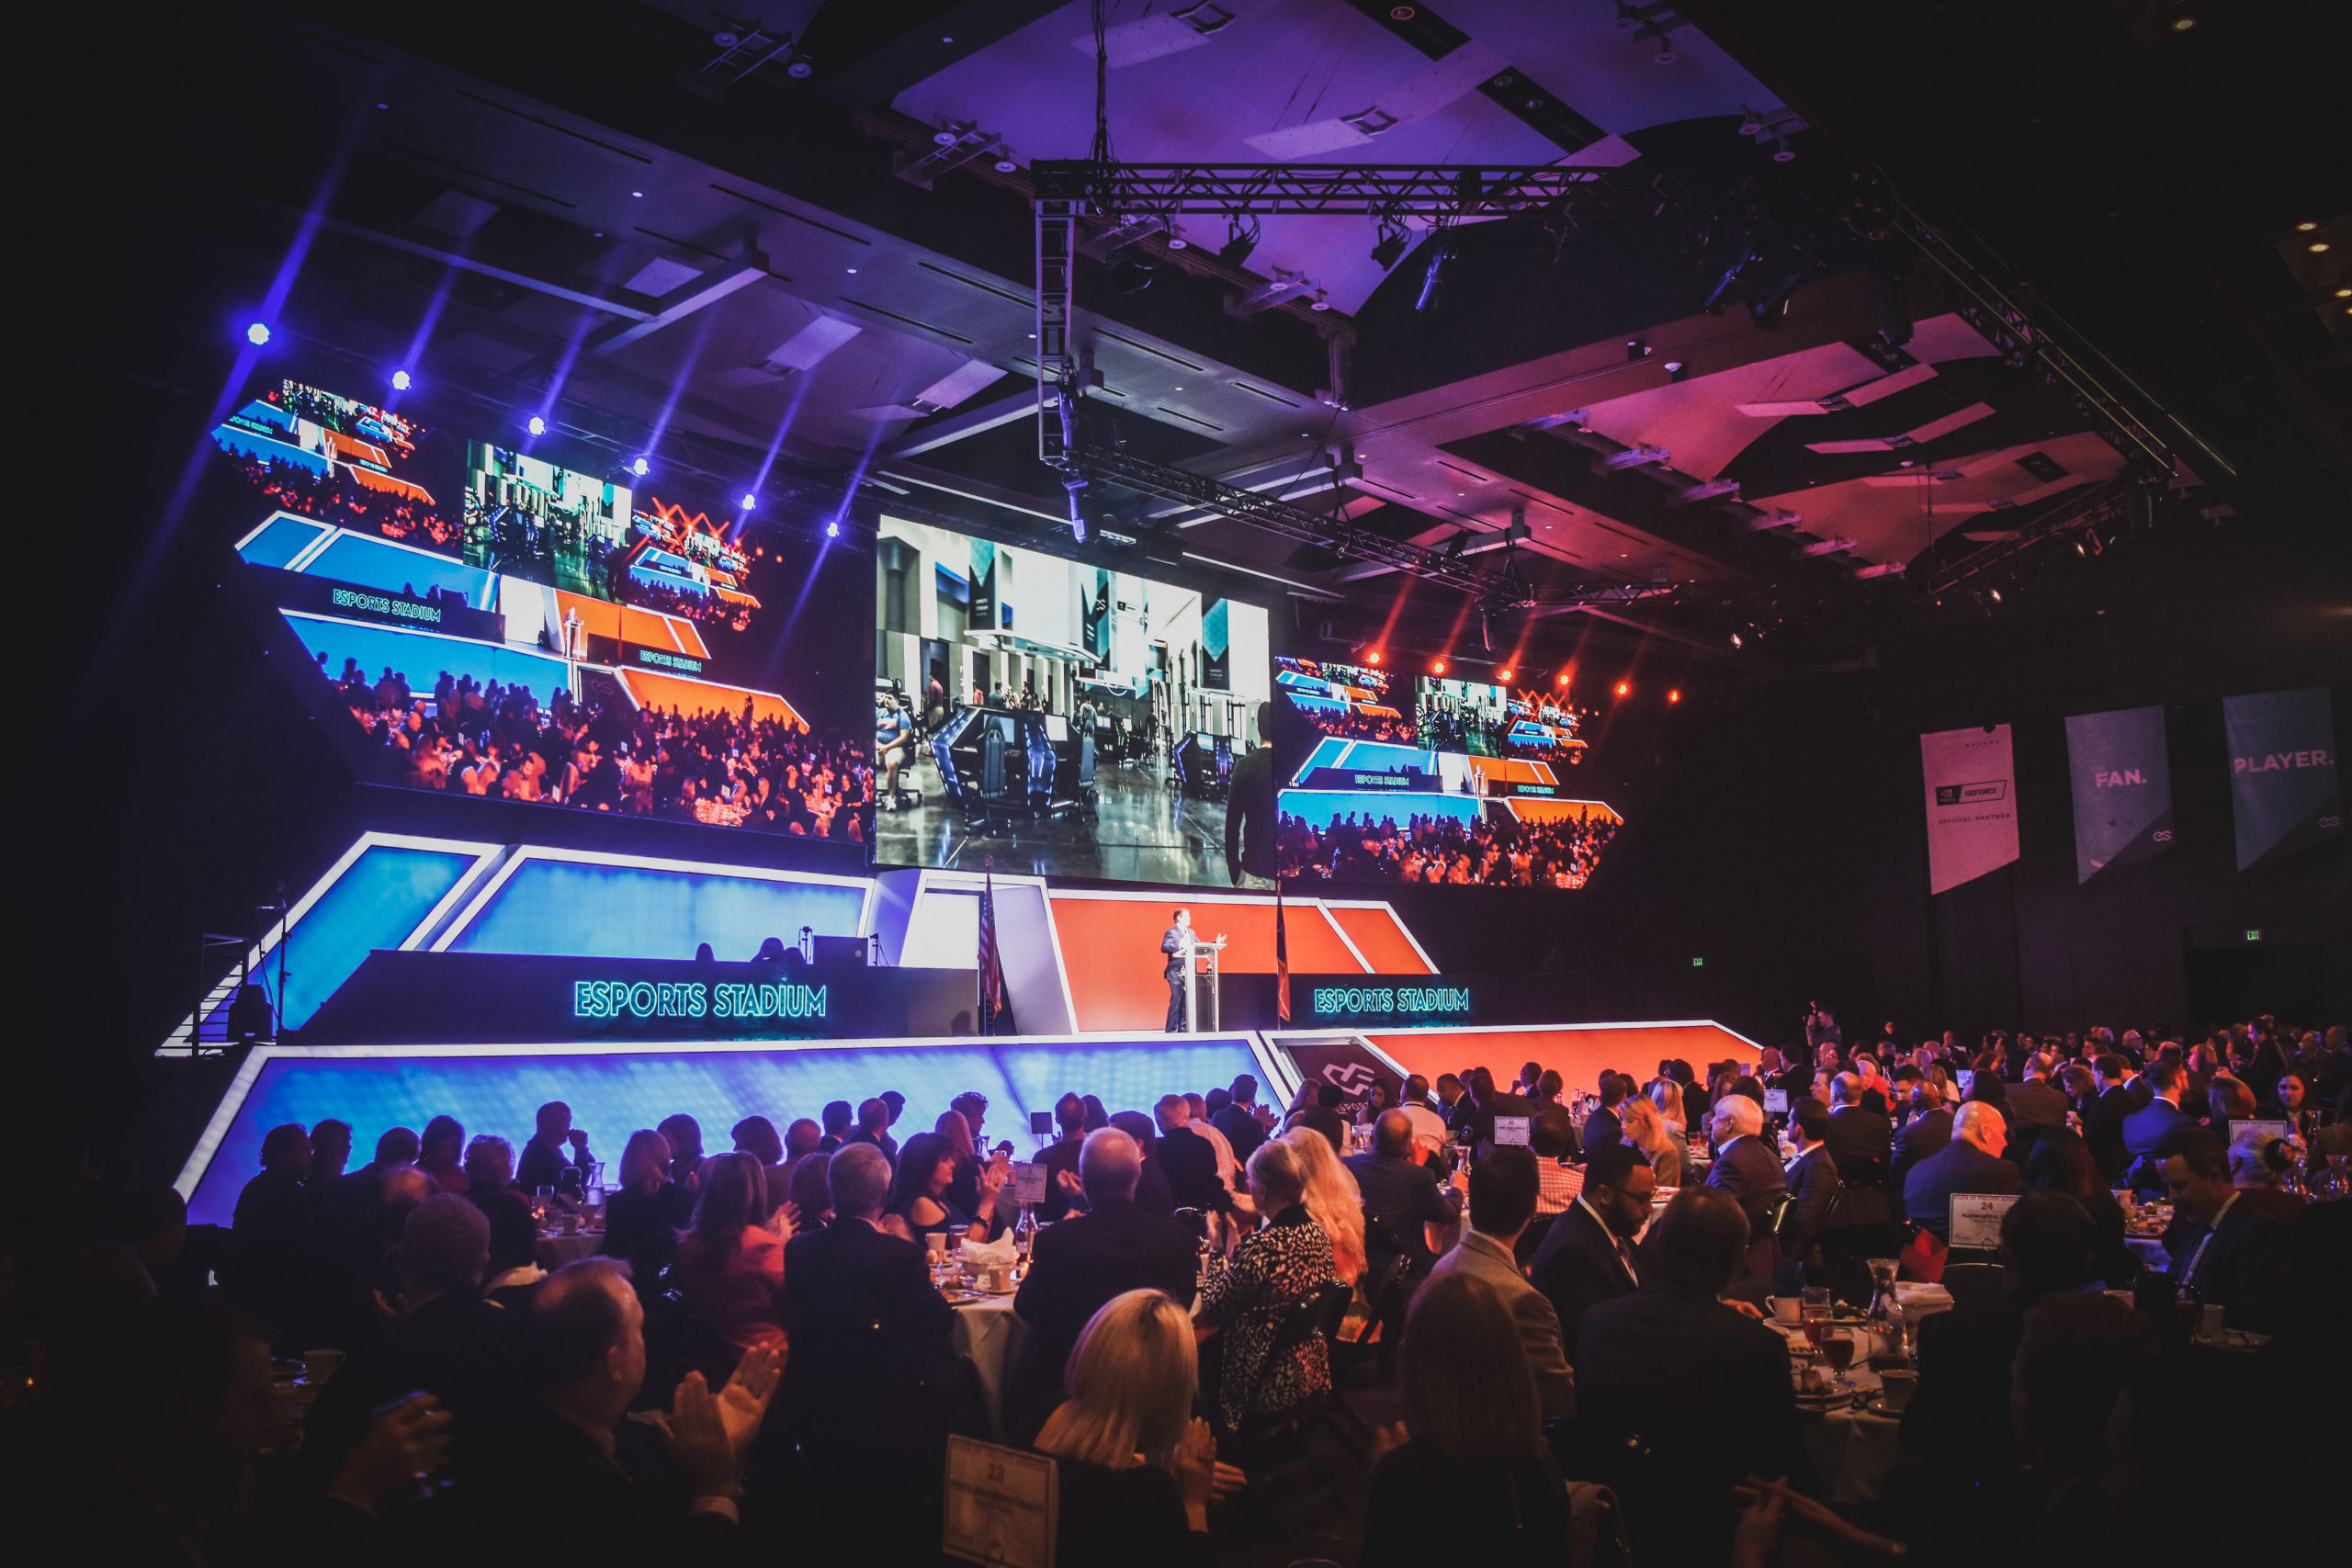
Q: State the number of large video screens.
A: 3